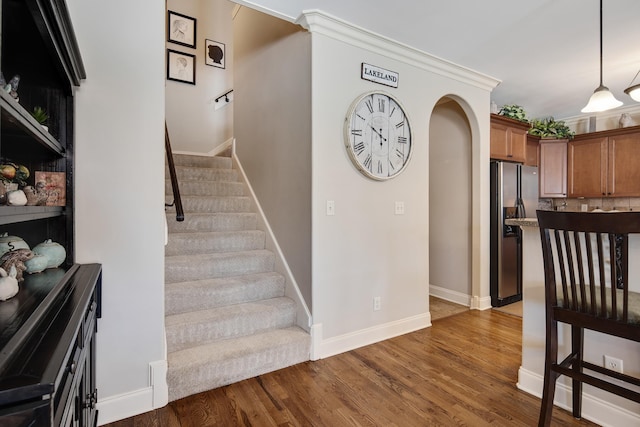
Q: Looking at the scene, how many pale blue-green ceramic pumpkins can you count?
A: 3